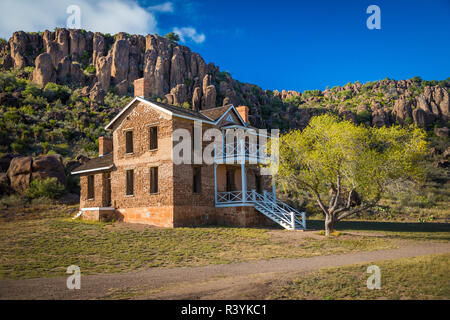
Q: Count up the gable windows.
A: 1